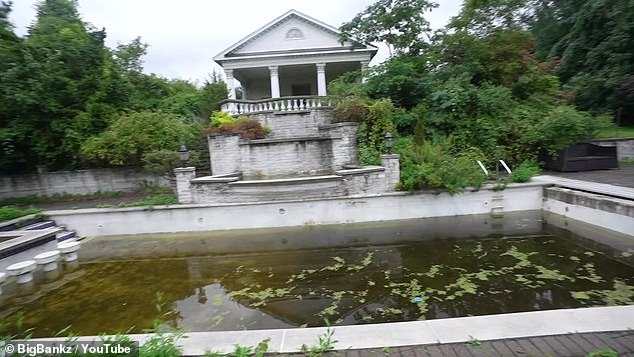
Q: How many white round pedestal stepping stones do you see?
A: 4